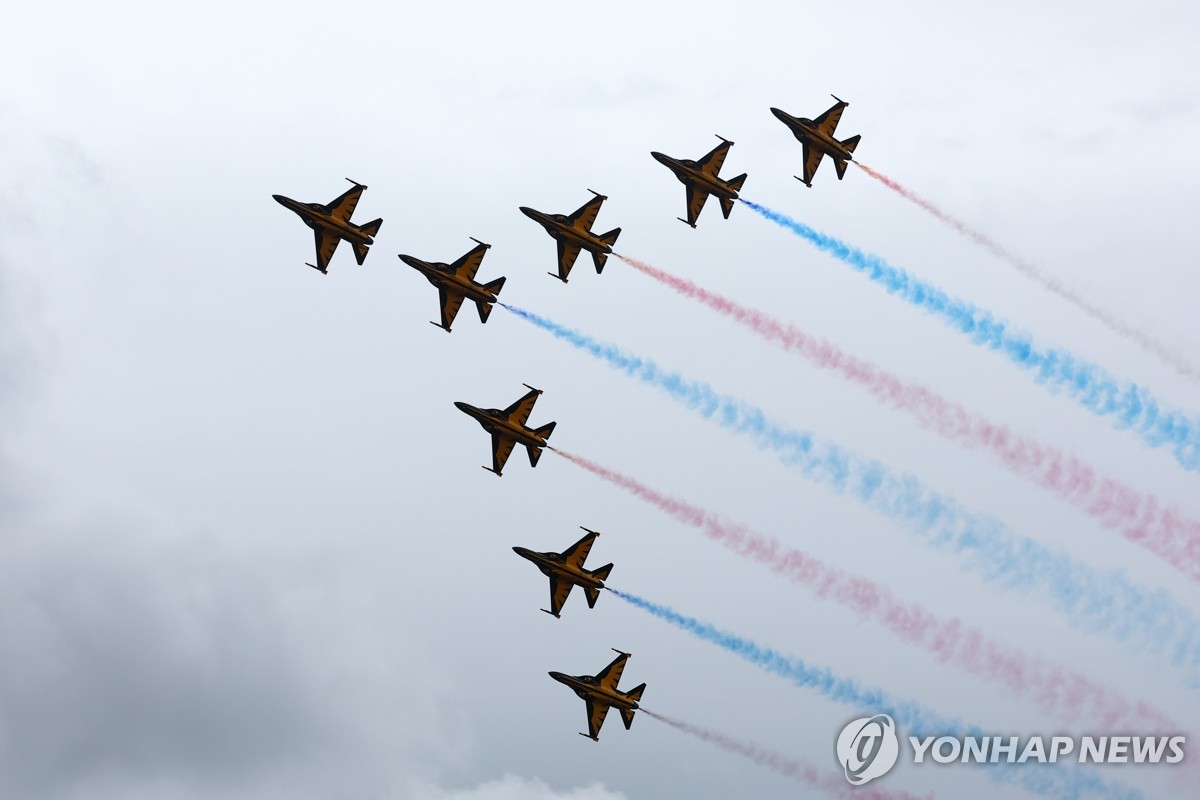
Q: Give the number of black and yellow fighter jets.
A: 8